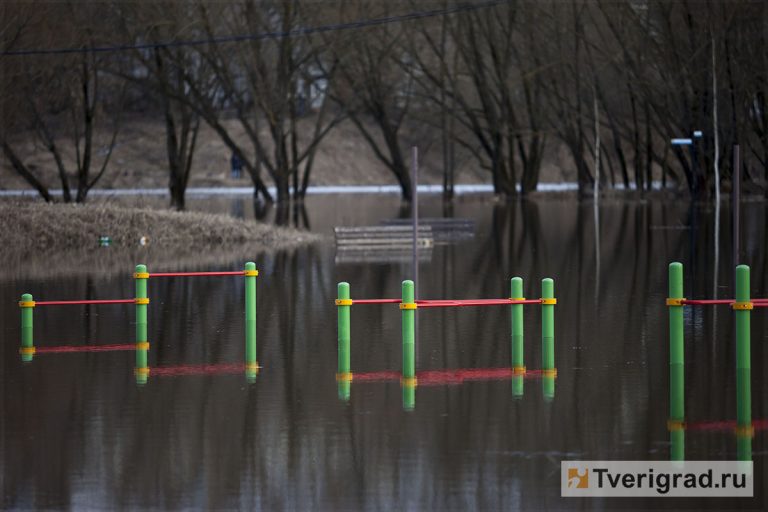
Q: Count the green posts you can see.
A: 9